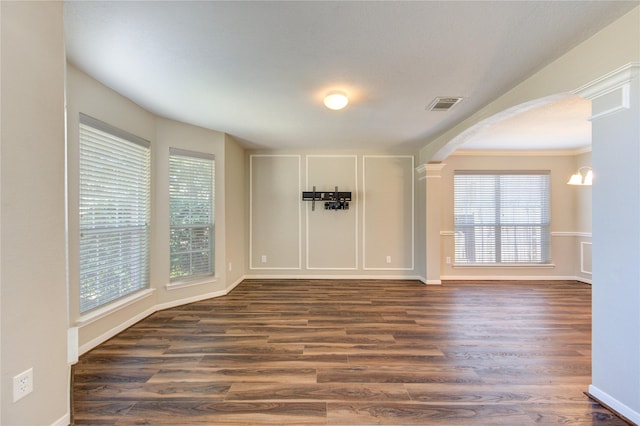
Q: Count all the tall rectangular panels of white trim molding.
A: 3